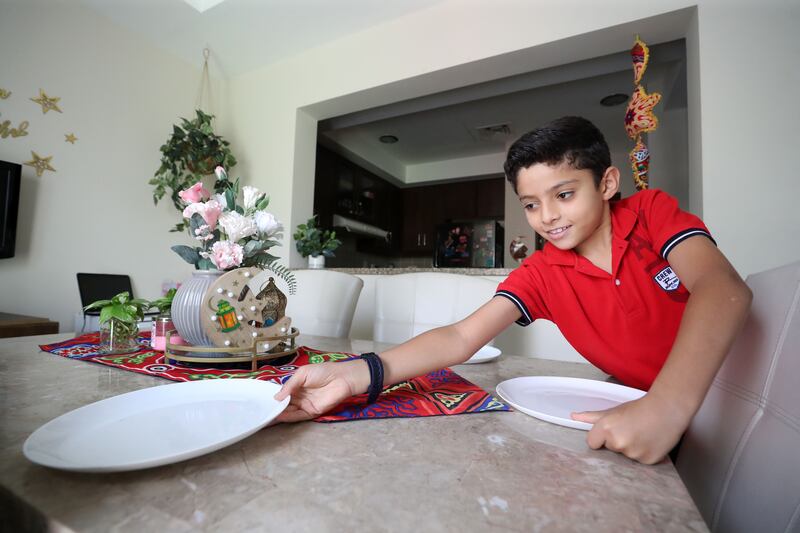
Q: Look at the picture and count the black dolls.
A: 0